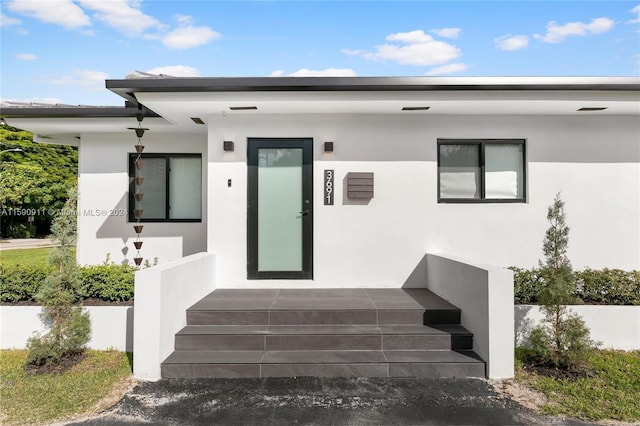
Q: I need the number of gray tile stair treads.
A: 3